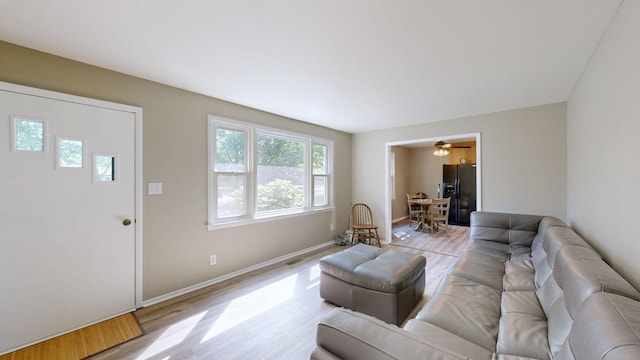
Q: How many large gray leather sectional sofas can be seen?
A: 1